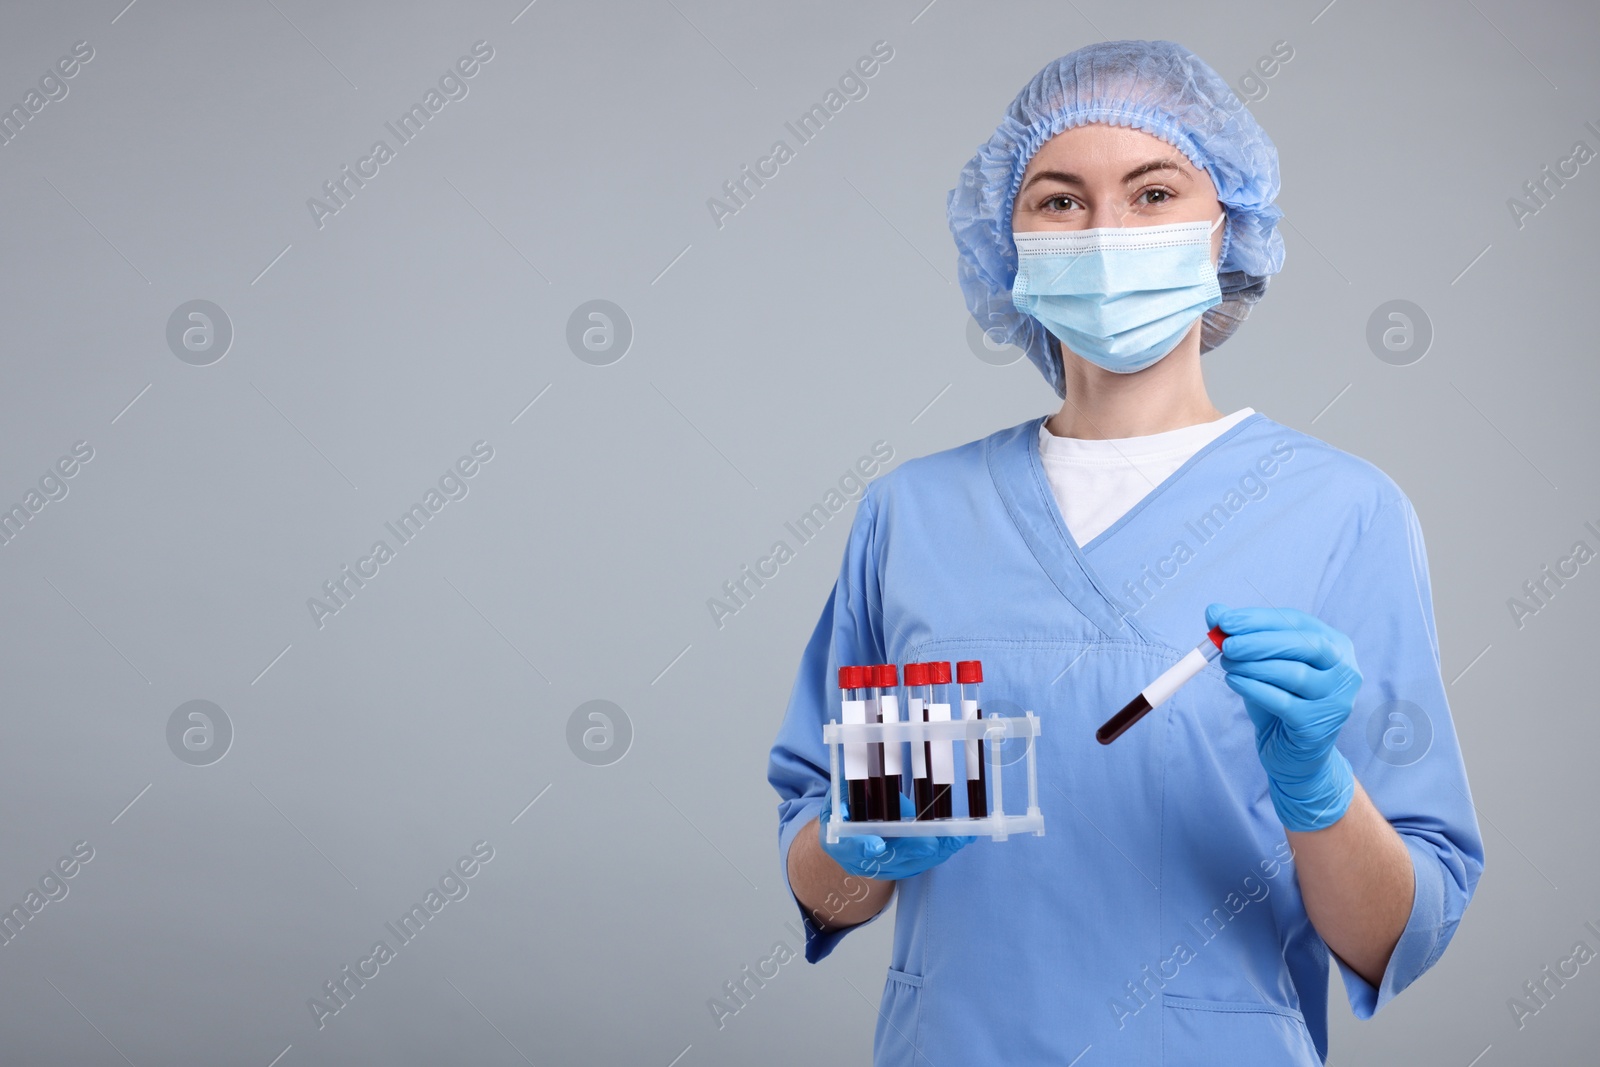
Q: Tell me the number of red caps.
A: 7